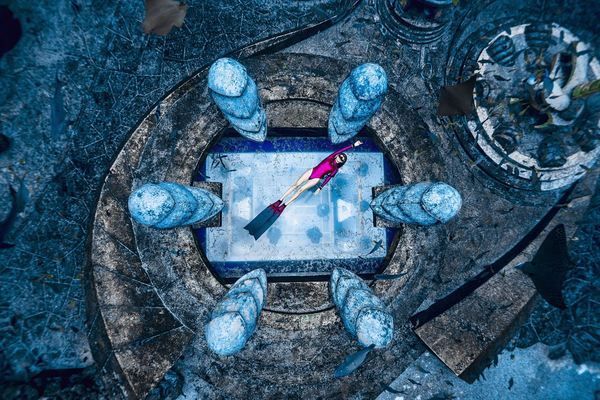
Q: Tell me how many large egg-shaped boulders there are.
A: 6